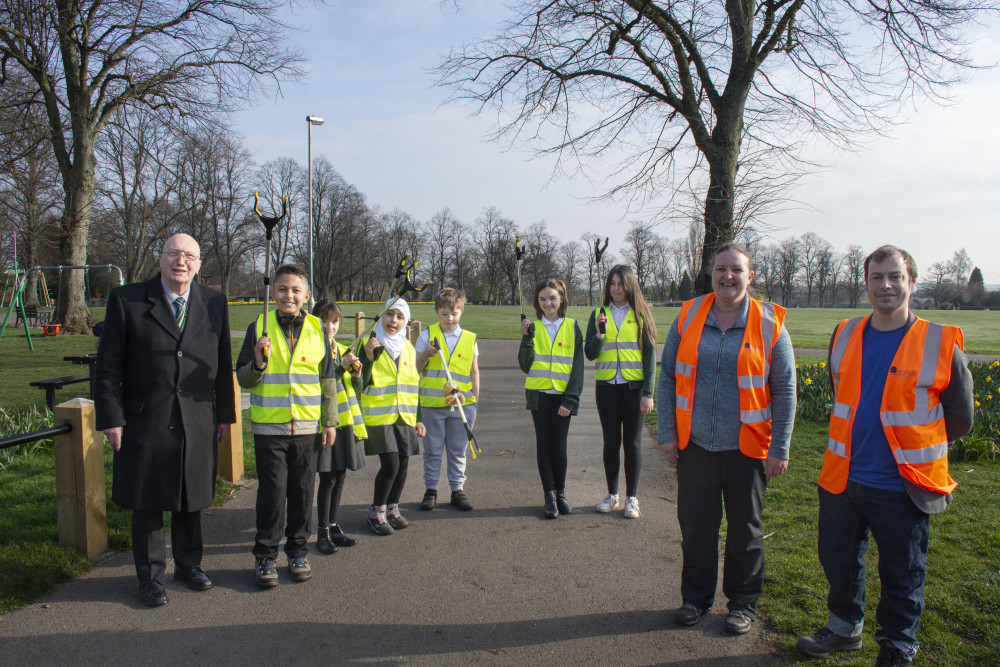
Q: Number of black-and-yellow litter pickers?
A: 6